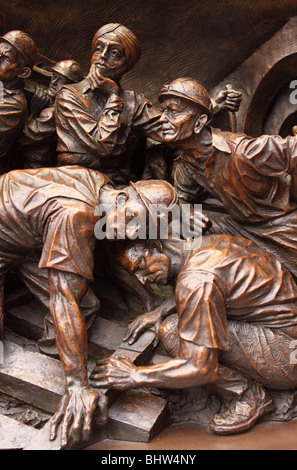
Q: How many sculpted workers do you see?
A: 6